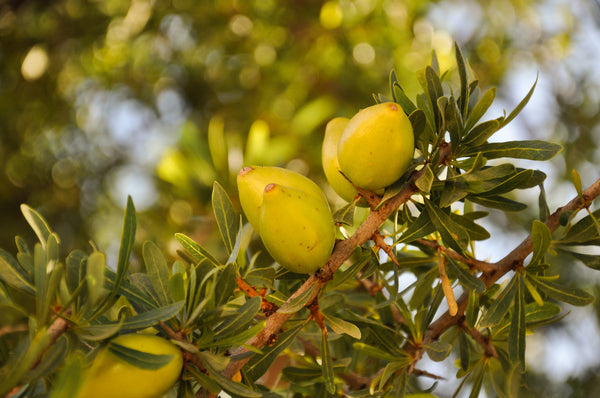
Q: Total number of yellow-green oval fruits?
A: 5